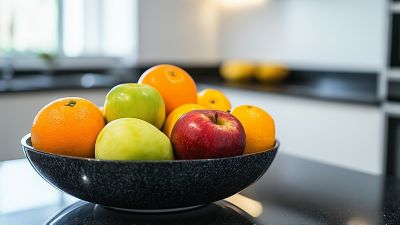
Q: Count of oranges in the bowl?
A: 5